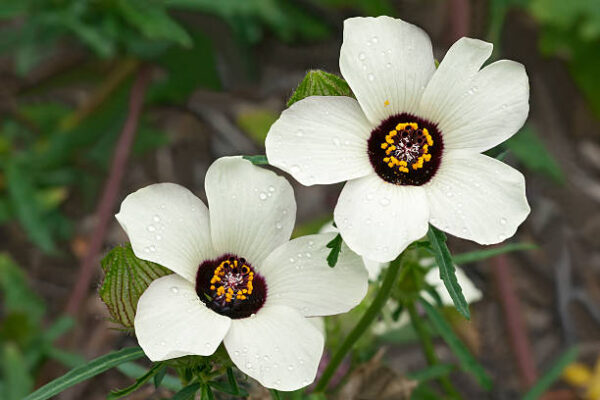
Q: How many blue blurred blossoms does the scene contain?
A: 0